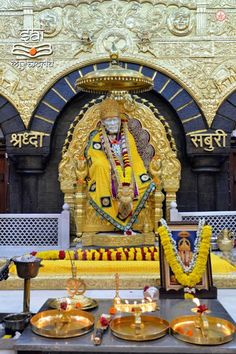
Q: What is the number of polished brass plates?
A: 3